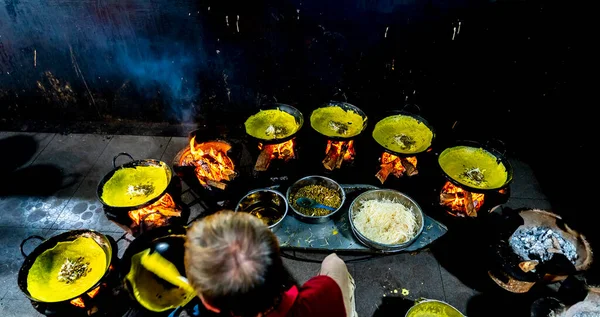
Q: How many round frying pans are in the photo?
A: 7